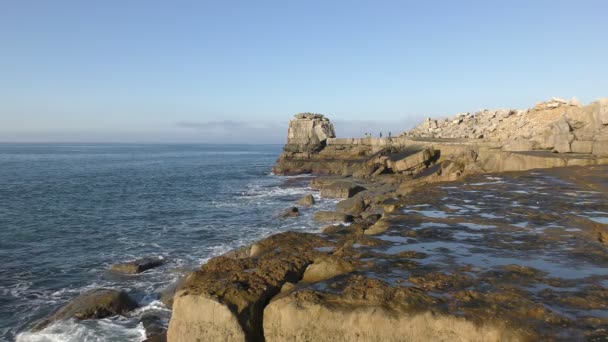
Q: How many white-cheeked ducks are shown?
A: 0